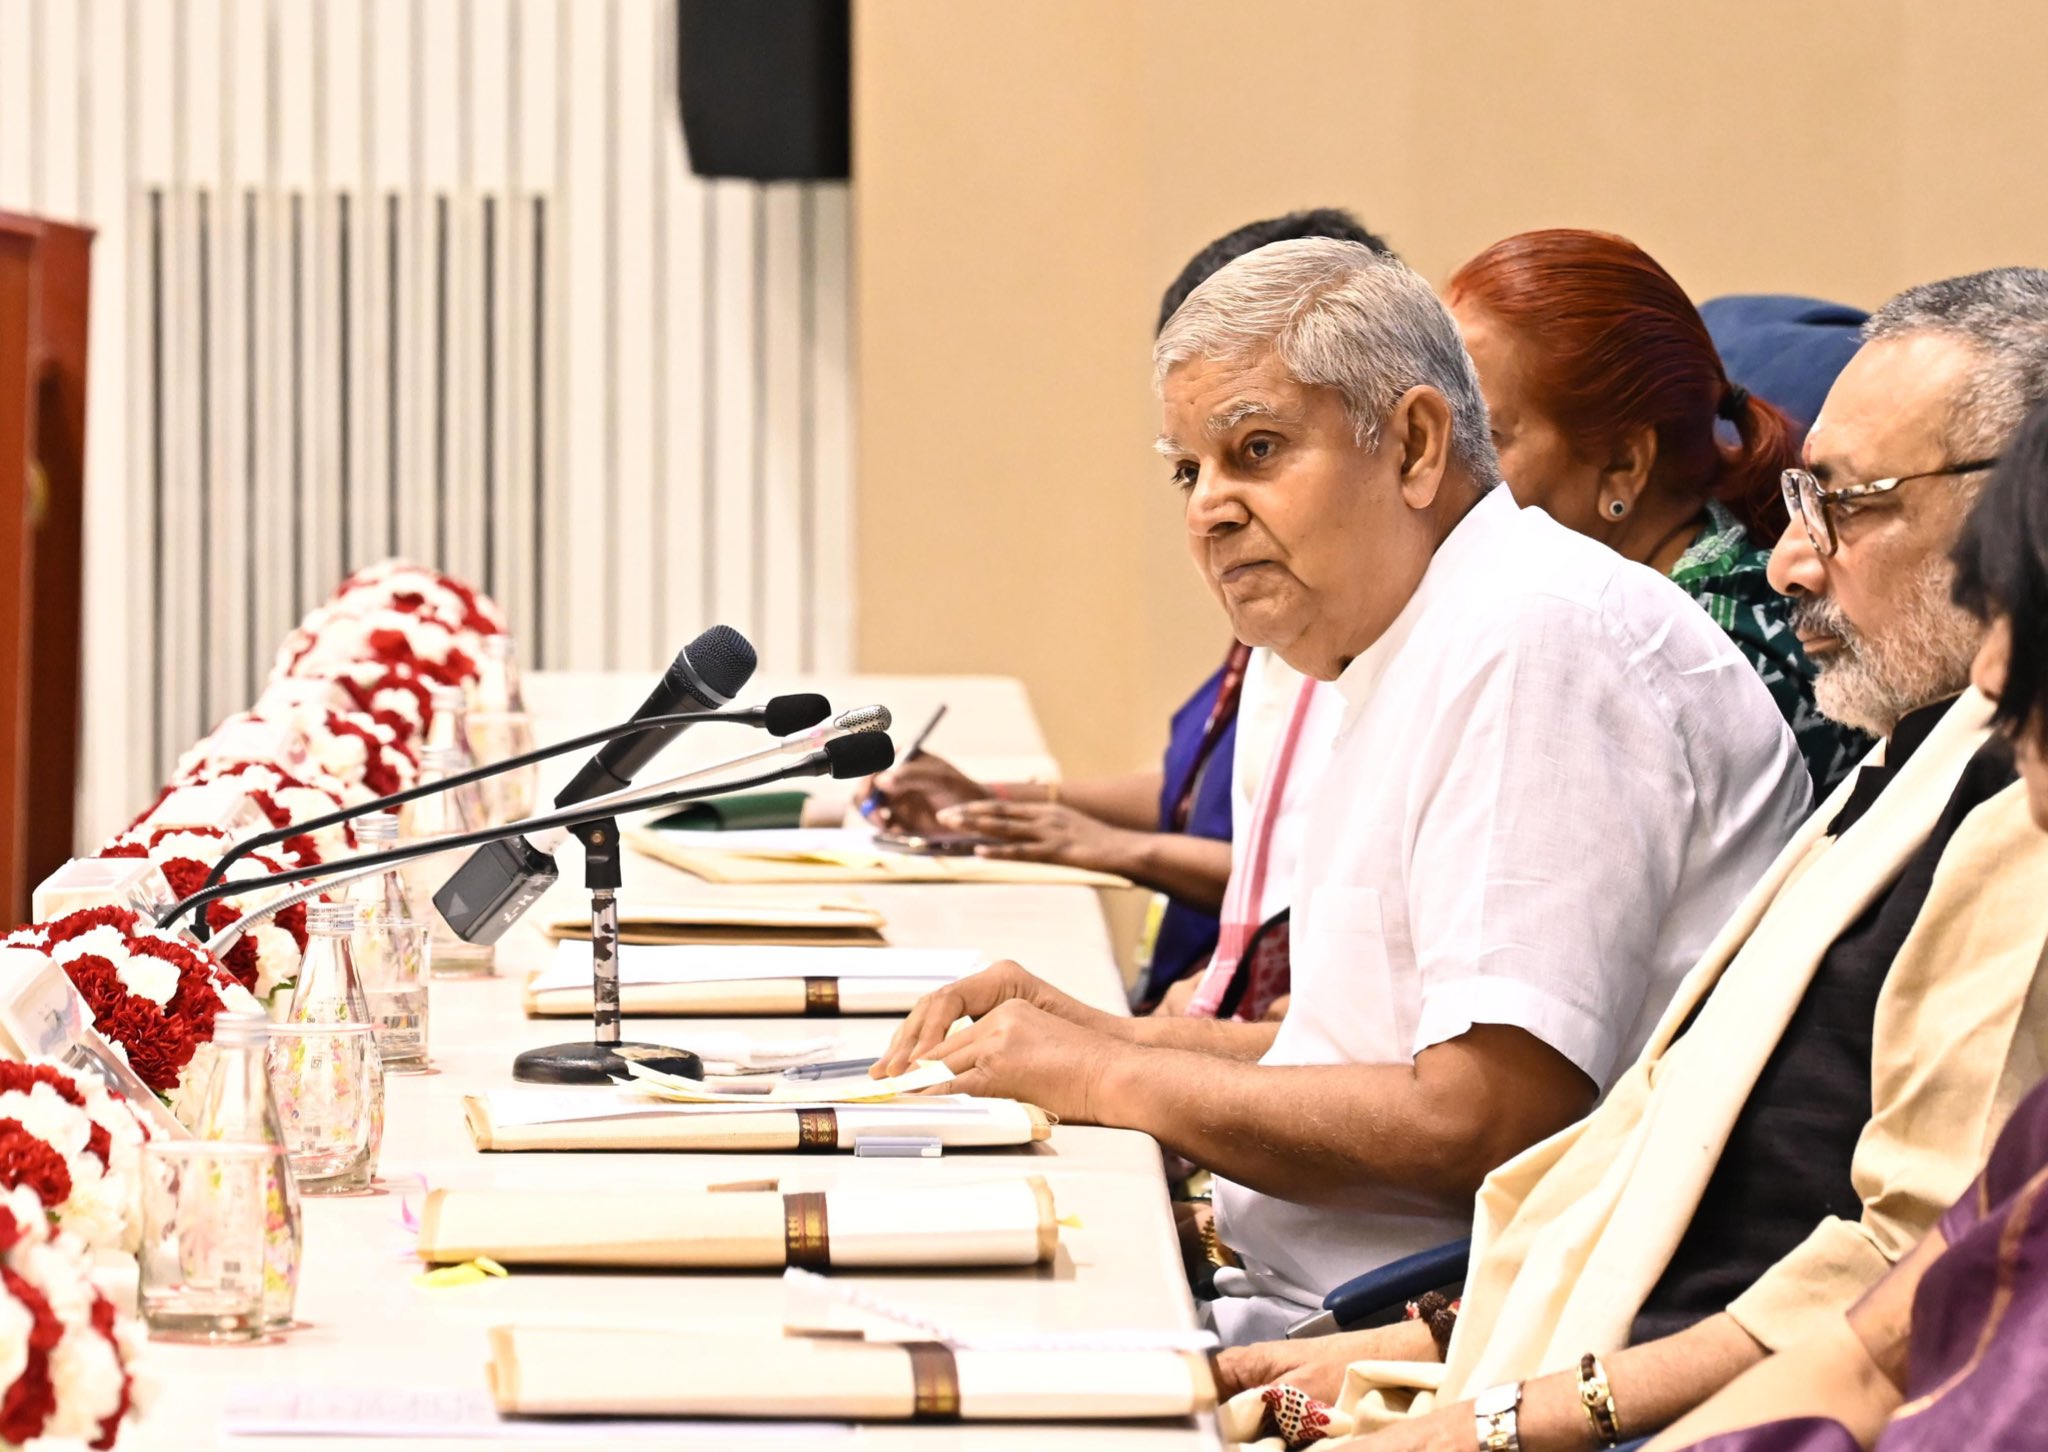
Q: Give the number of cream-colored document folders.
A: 6